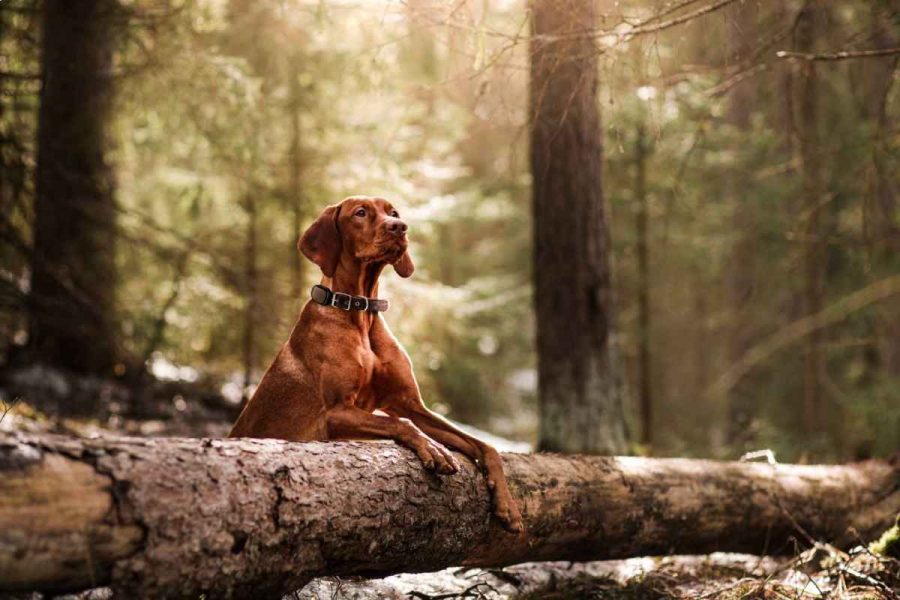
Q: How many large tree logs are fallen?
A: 1